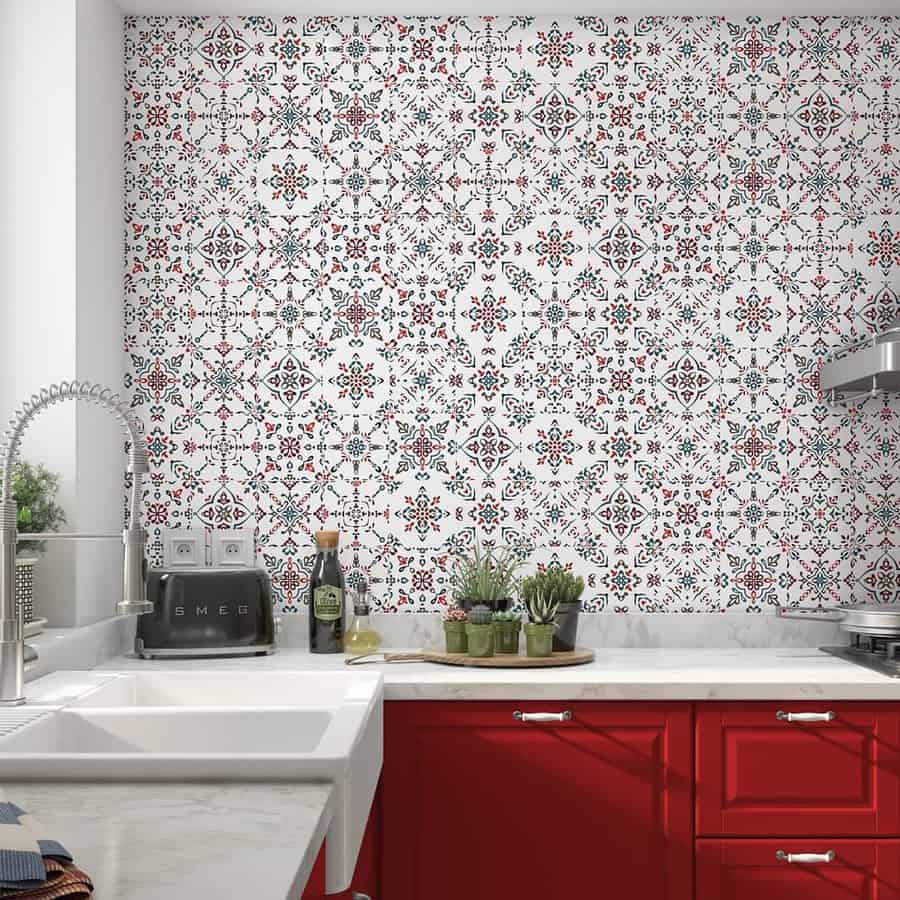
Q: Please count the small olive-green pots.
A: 4